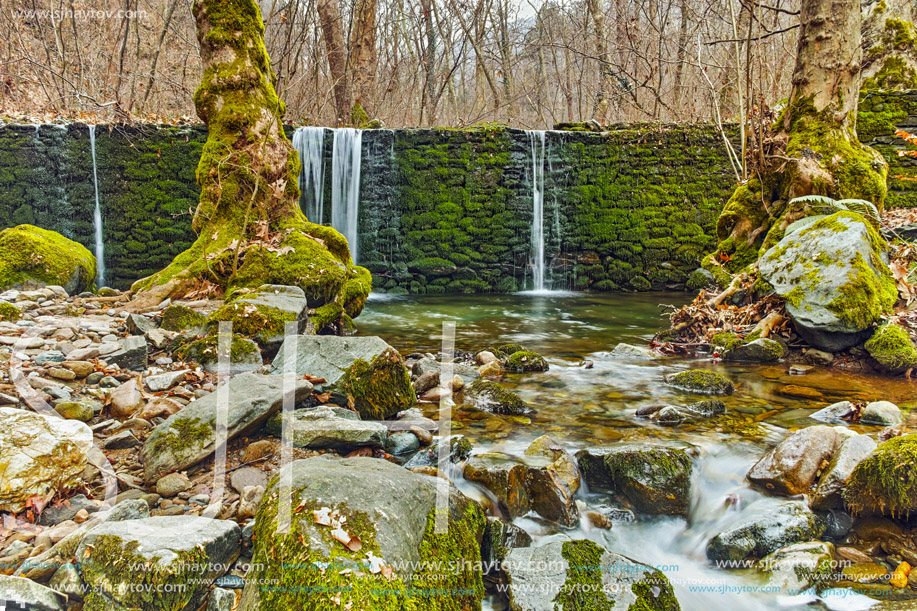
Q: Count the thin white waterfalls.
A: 4